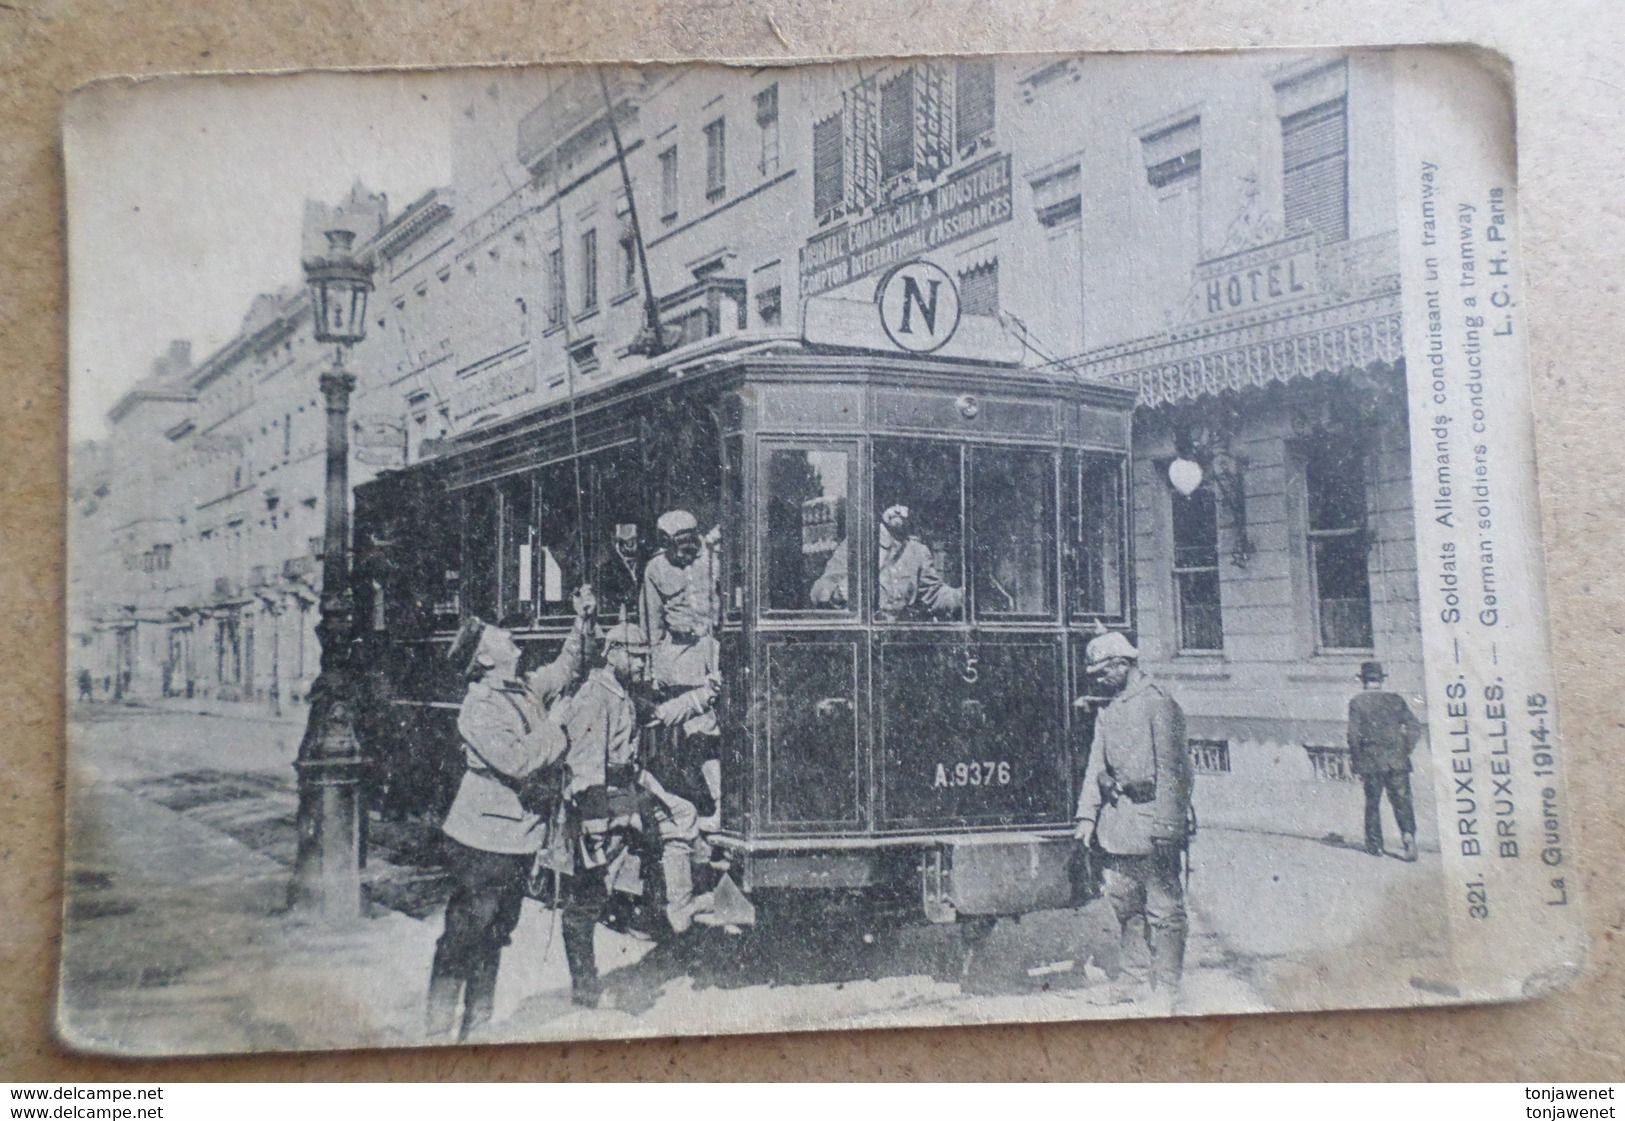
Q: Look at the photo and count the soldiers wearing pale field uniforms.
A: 5